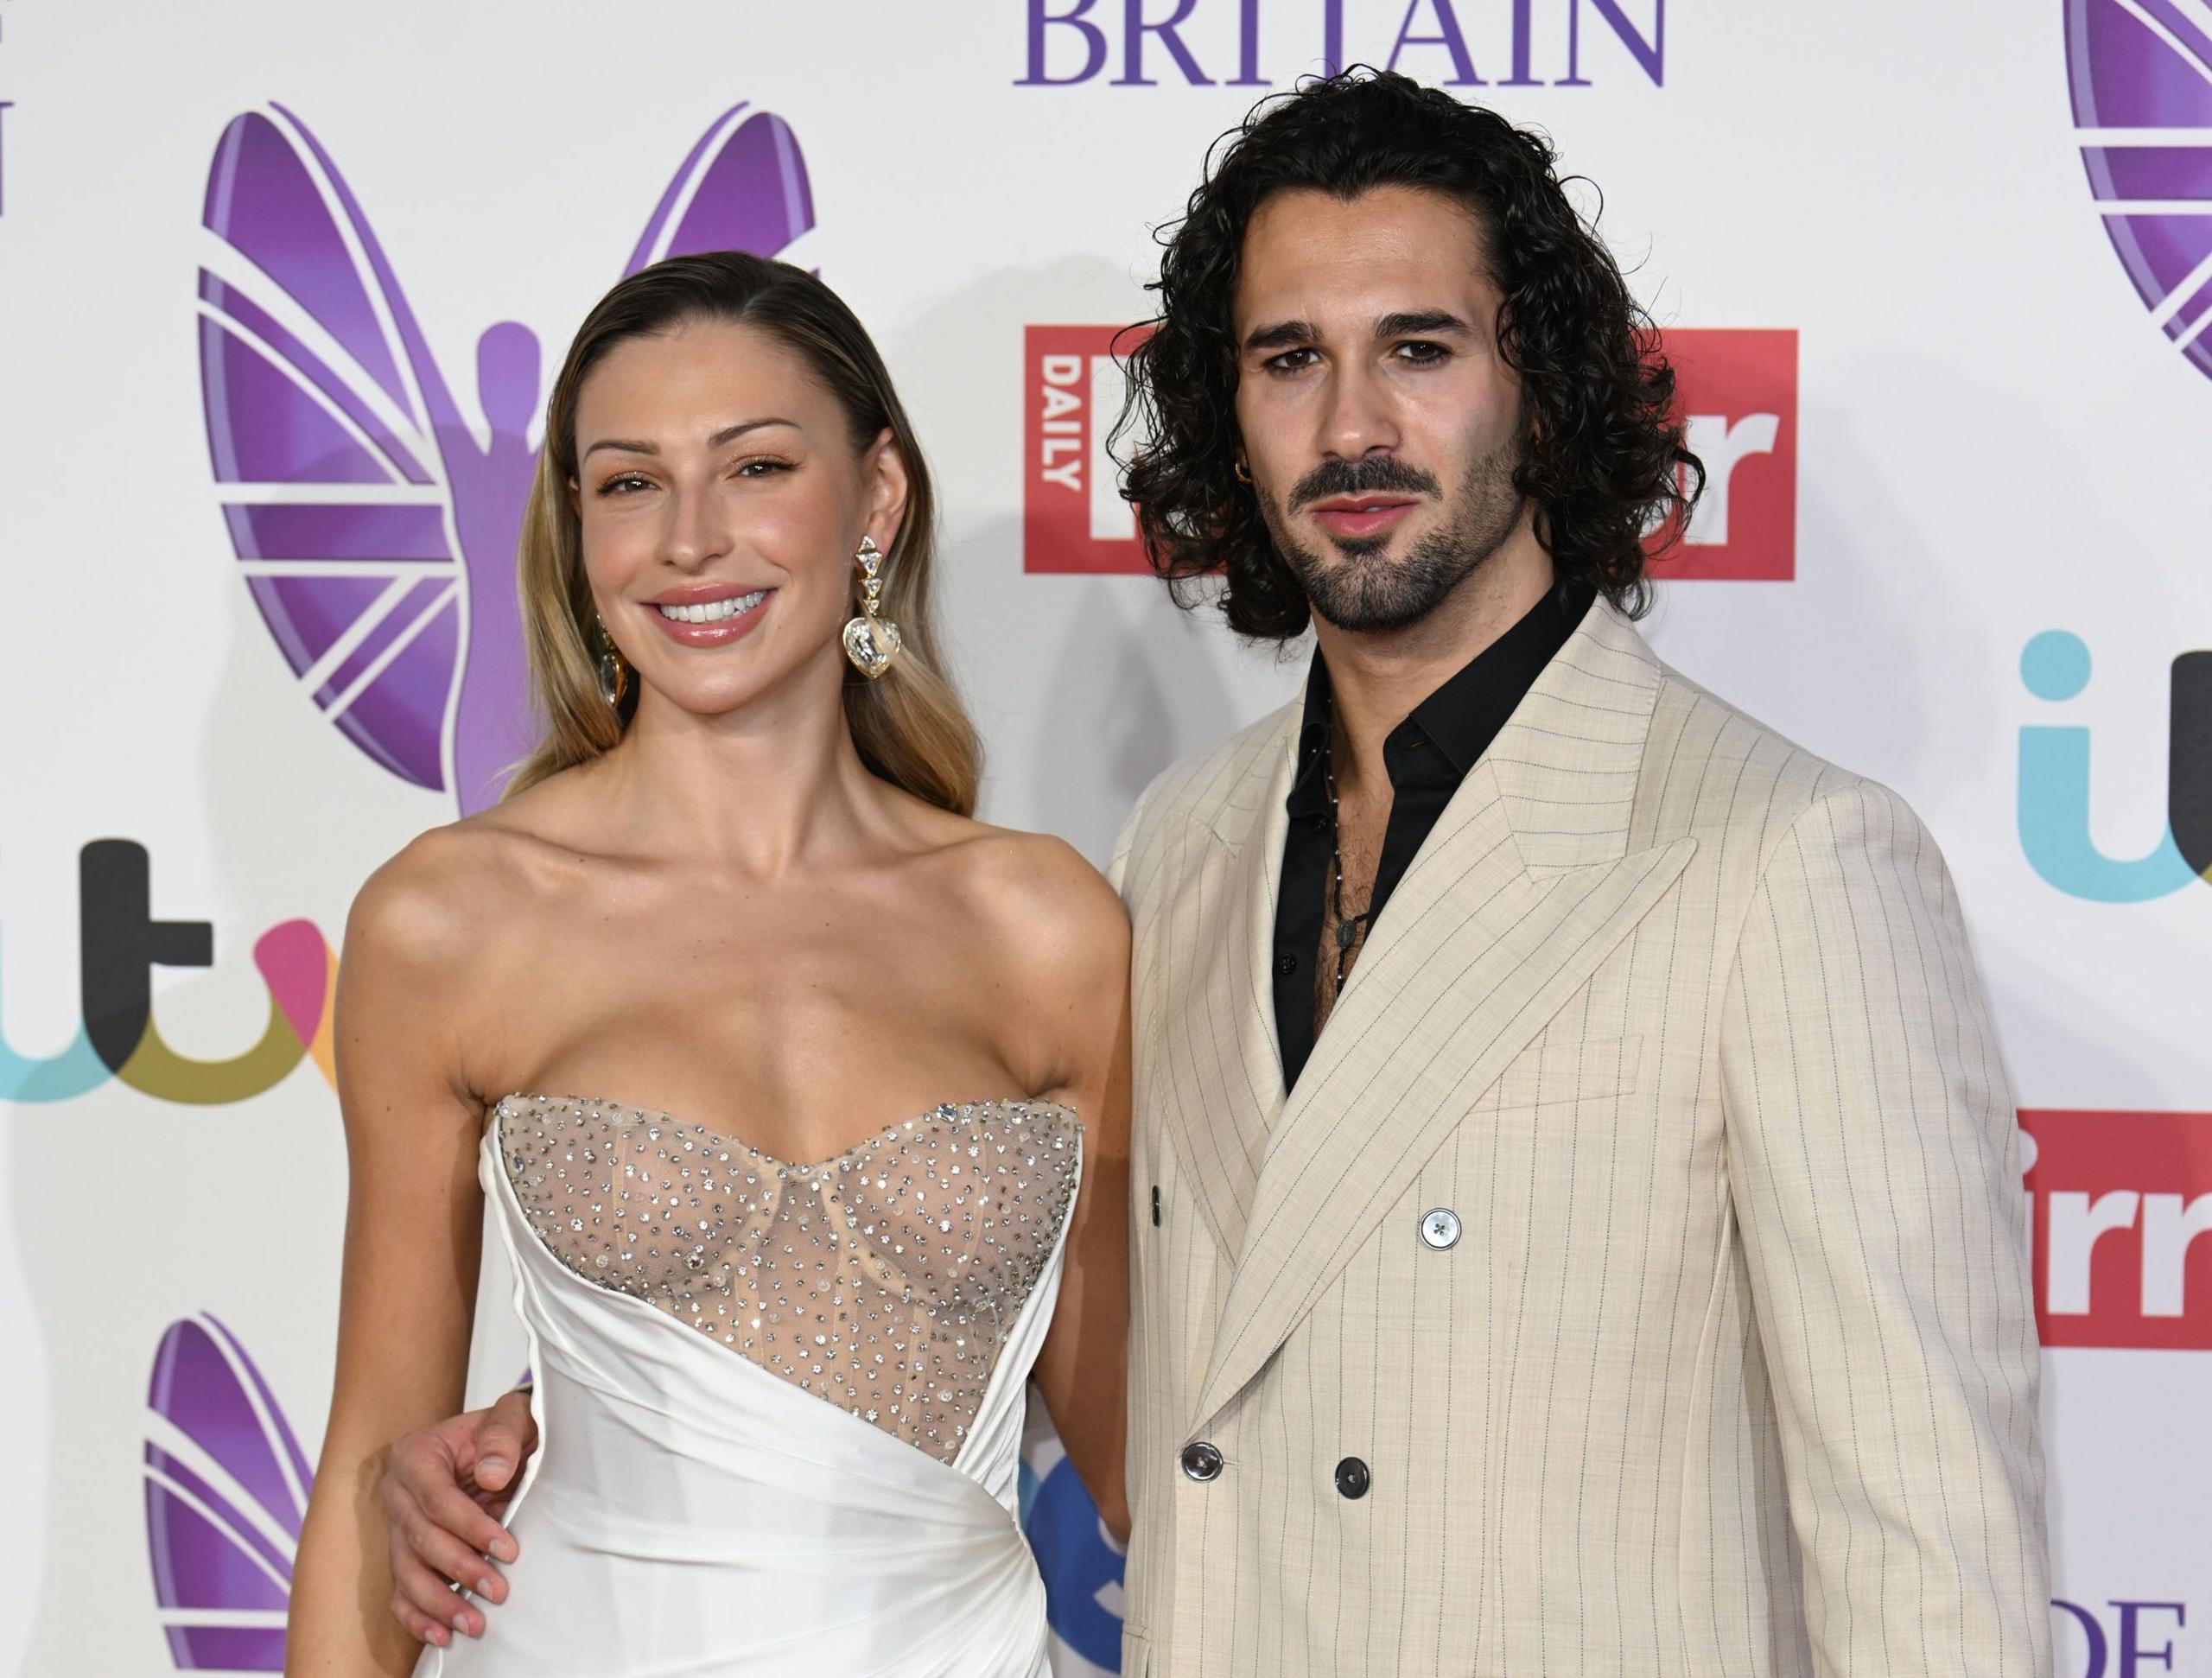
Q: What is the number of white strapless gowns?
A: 1